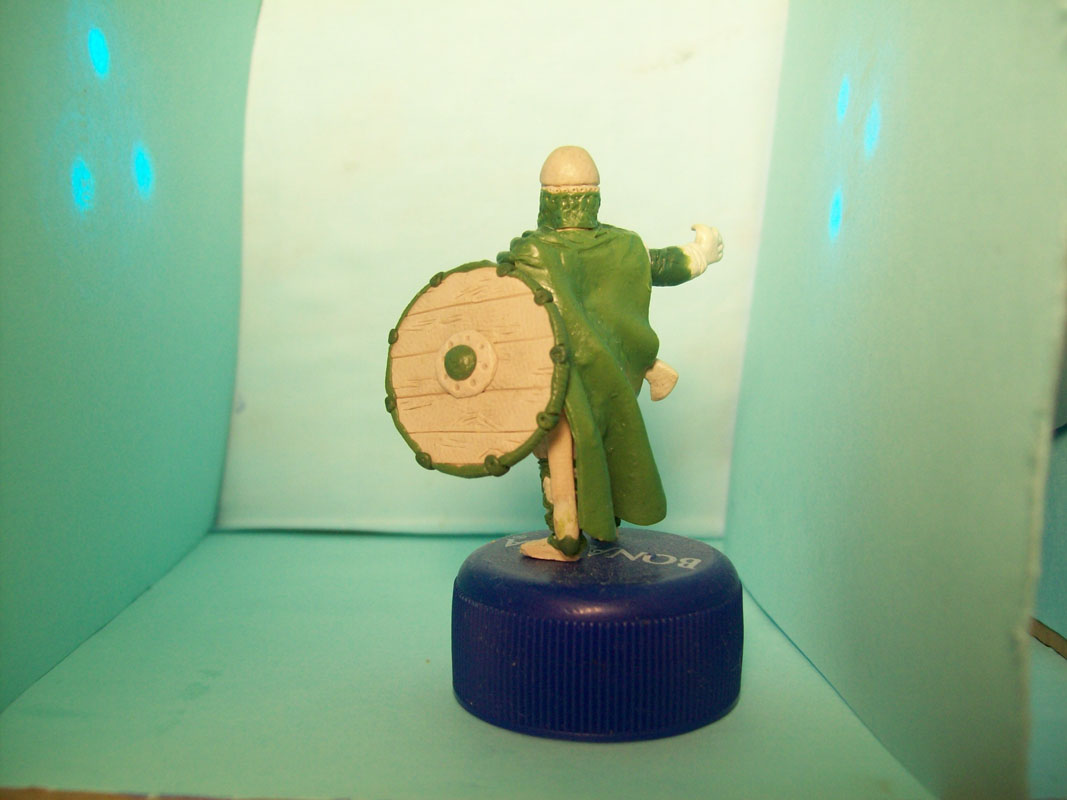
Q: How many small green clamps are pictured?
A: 9